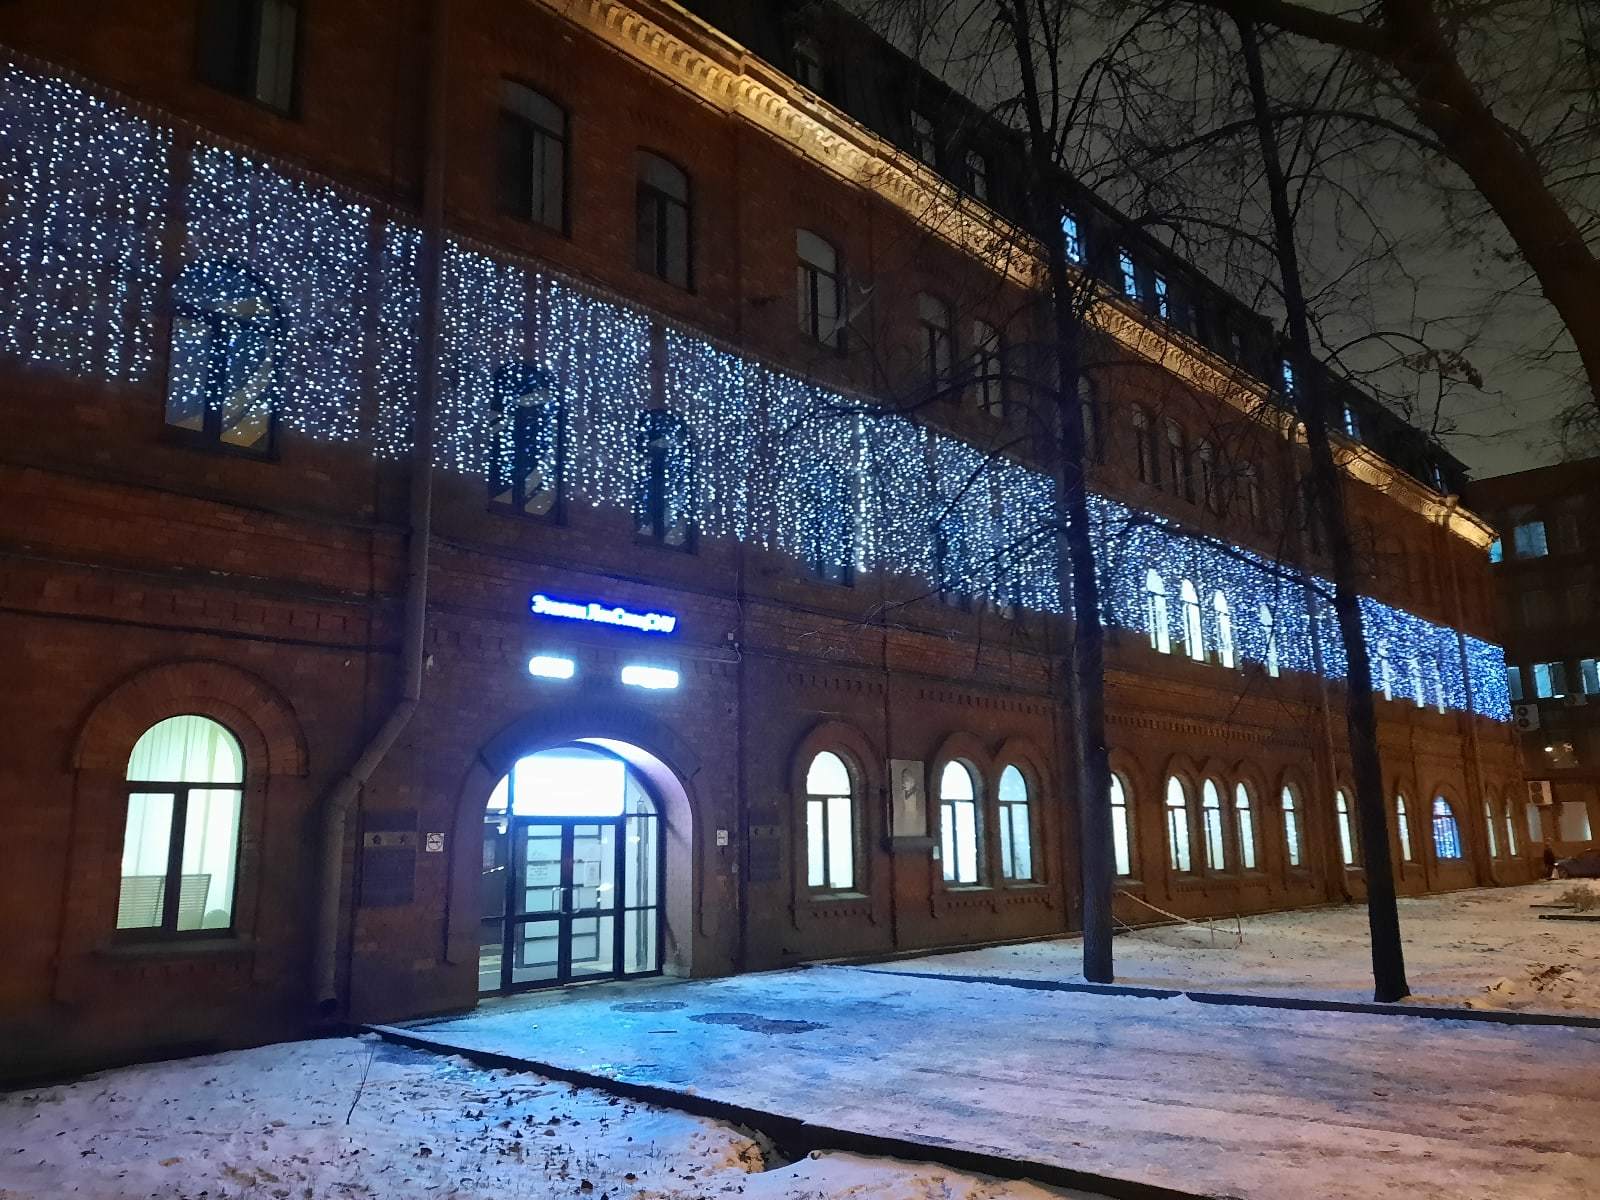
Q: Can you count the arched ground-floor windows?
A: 14